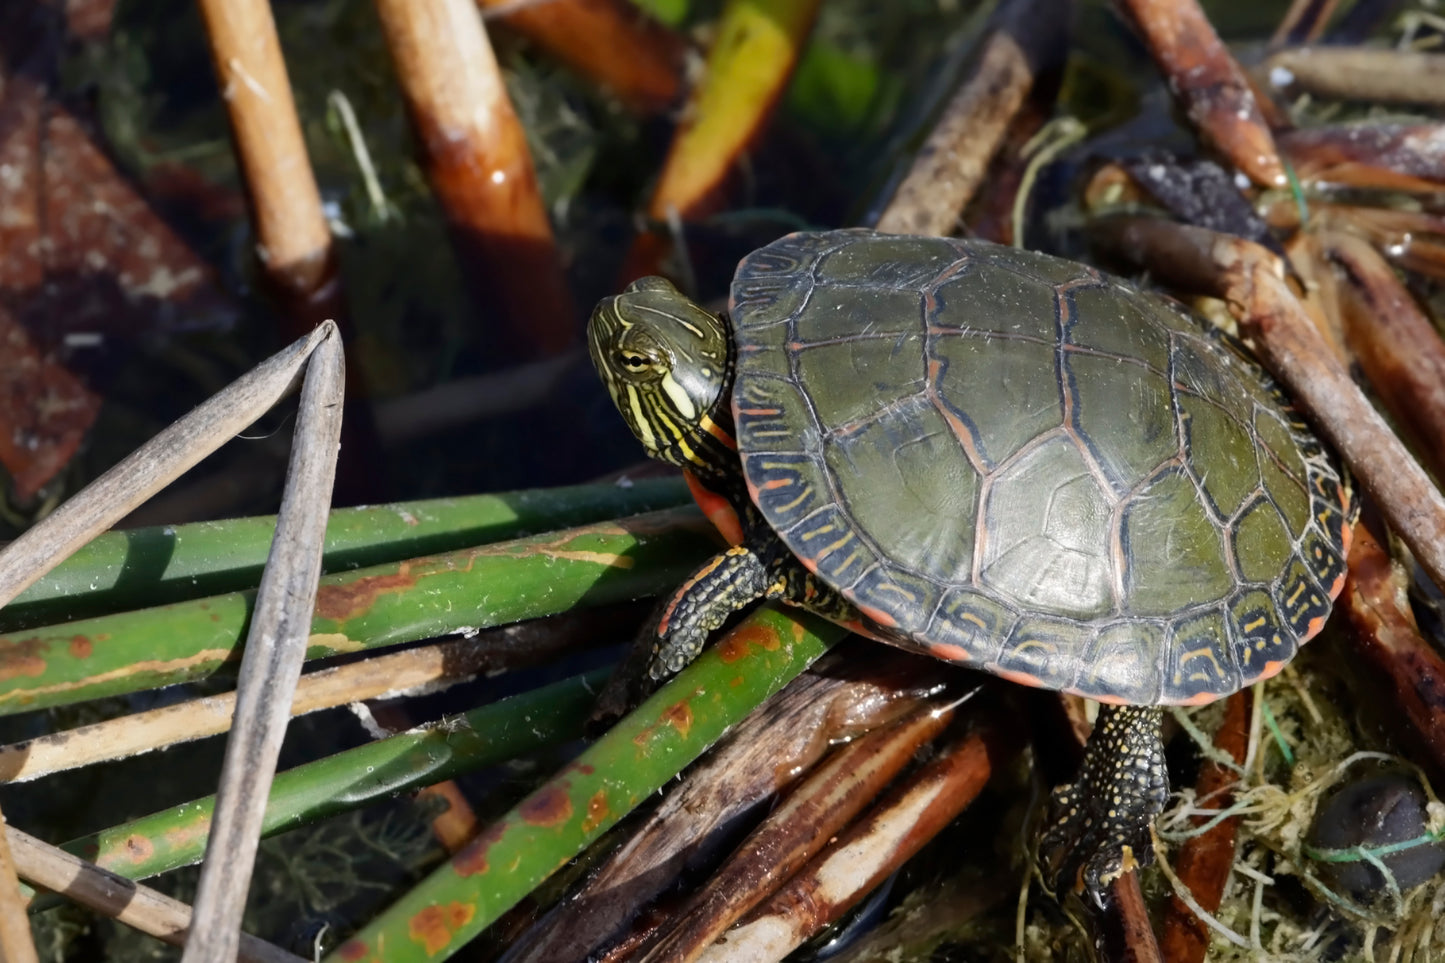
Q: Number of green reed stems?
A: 4